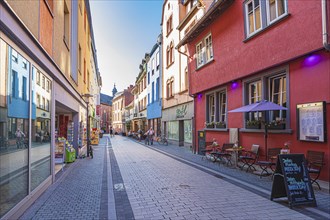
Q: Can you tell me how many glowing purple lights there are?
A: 3